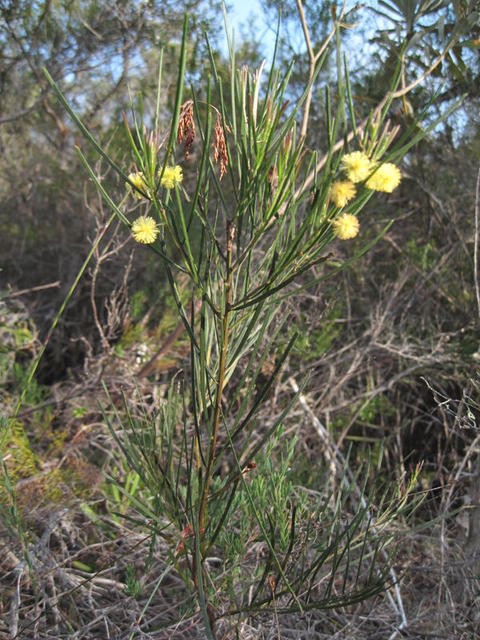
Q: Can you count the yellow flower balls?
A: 7